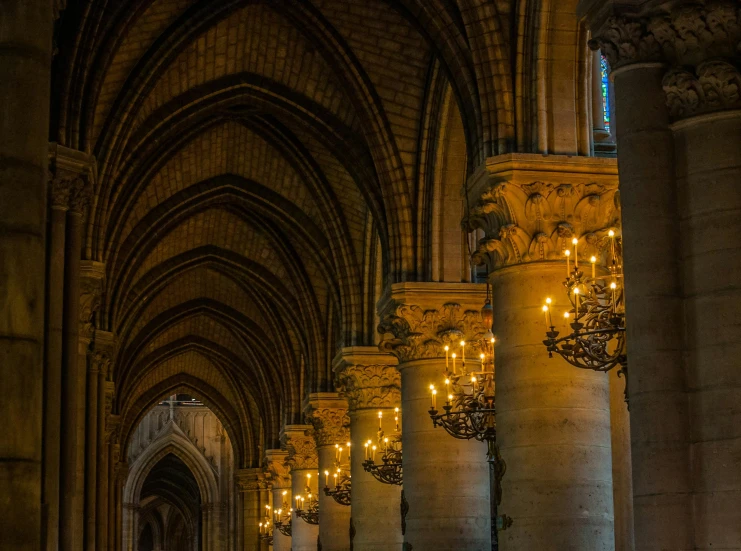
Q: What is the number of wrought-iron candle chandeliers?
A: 7